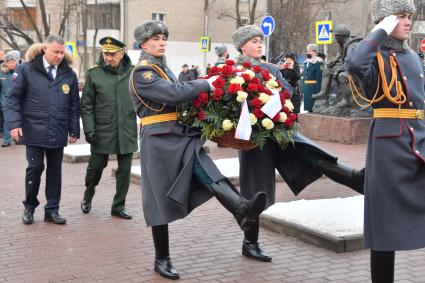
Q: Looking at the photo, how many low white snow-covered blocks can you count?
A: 3